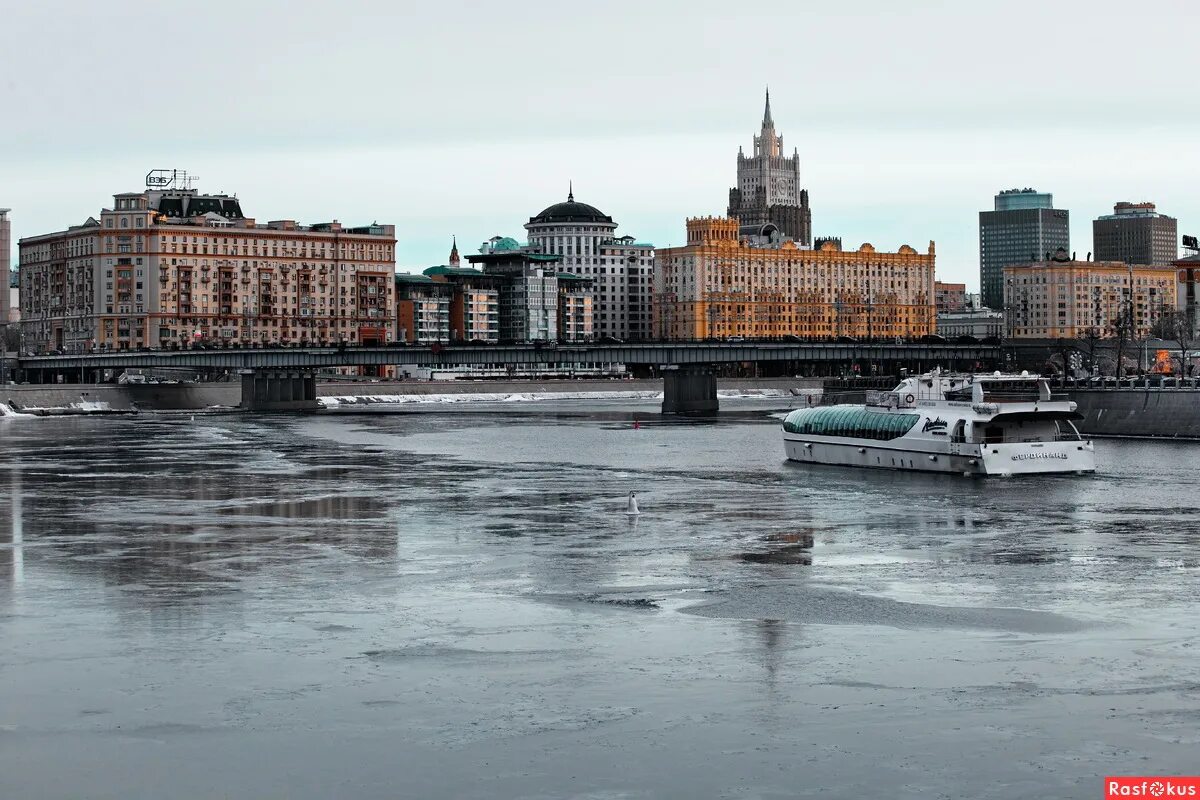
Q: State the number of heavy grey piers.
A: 2